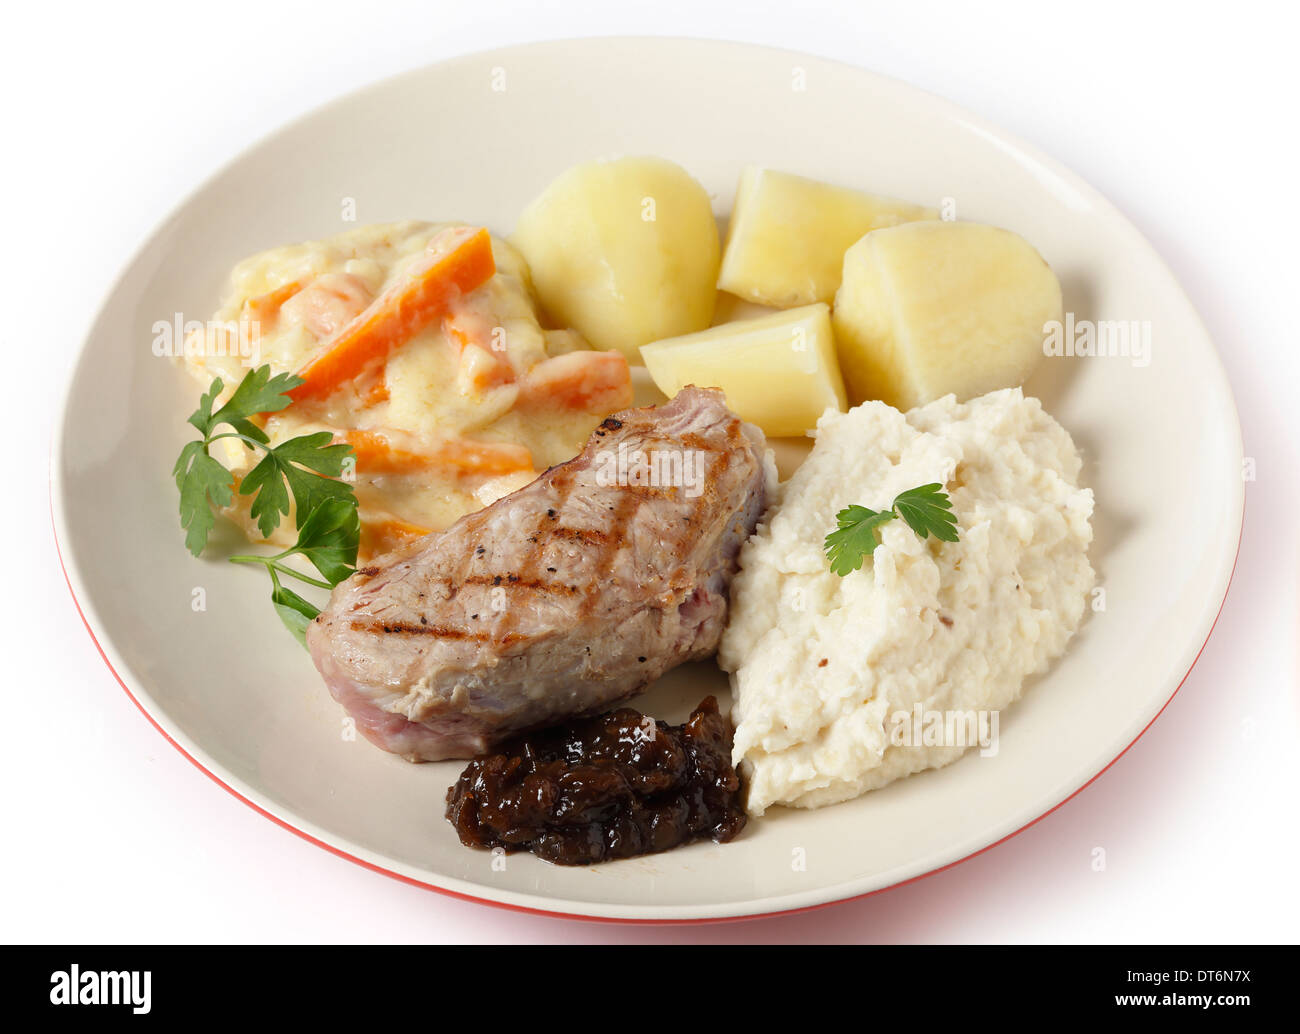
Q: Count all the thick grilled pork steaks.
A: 1